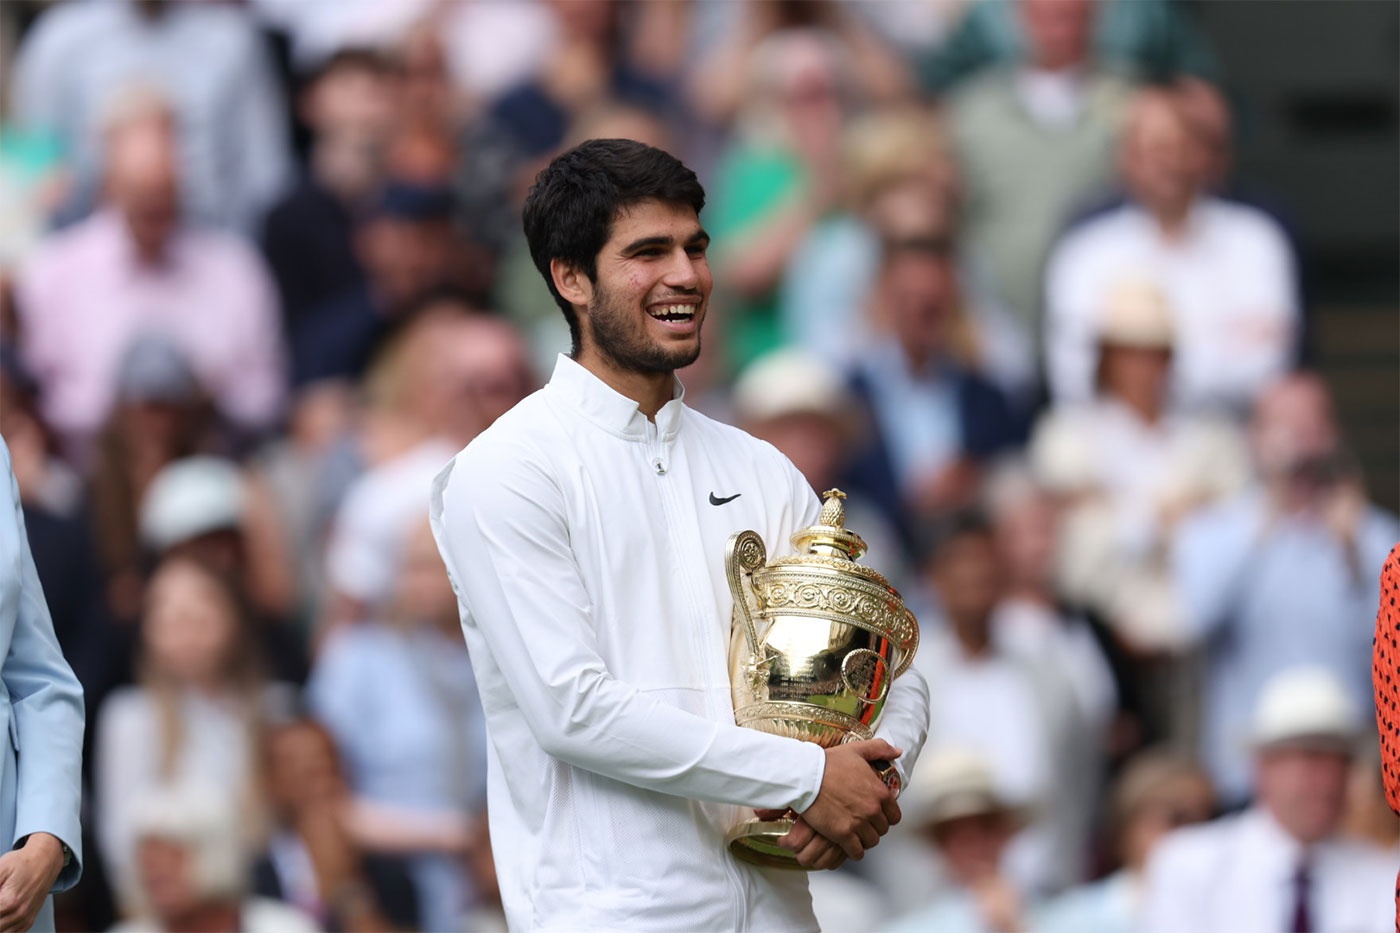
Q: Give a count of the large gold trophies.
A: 1